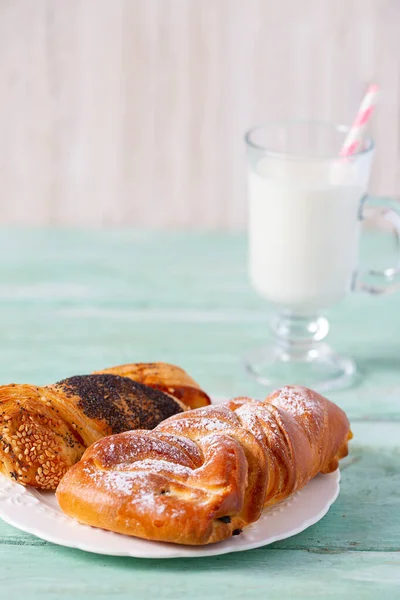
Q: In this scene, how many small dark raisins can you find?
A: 2